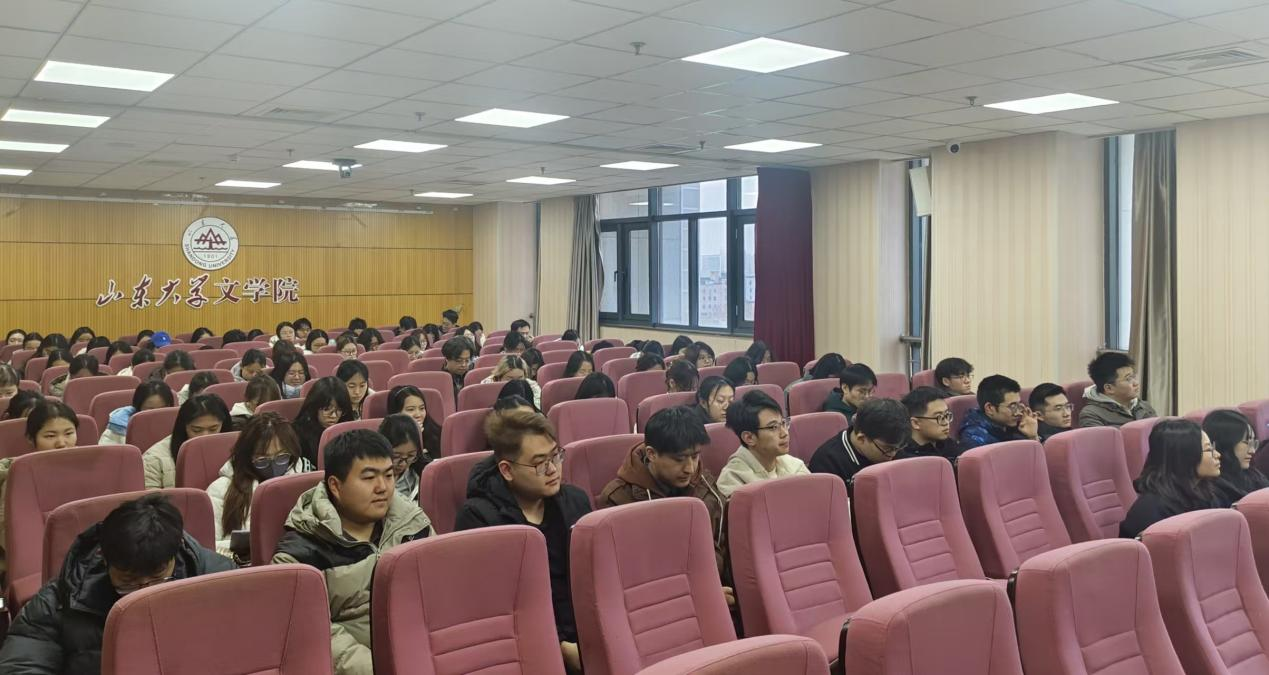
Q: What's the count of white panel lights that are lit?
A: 14